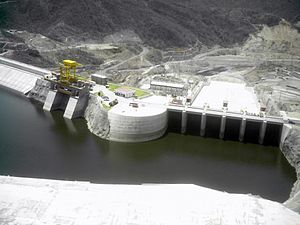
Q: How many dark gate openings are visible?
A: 6